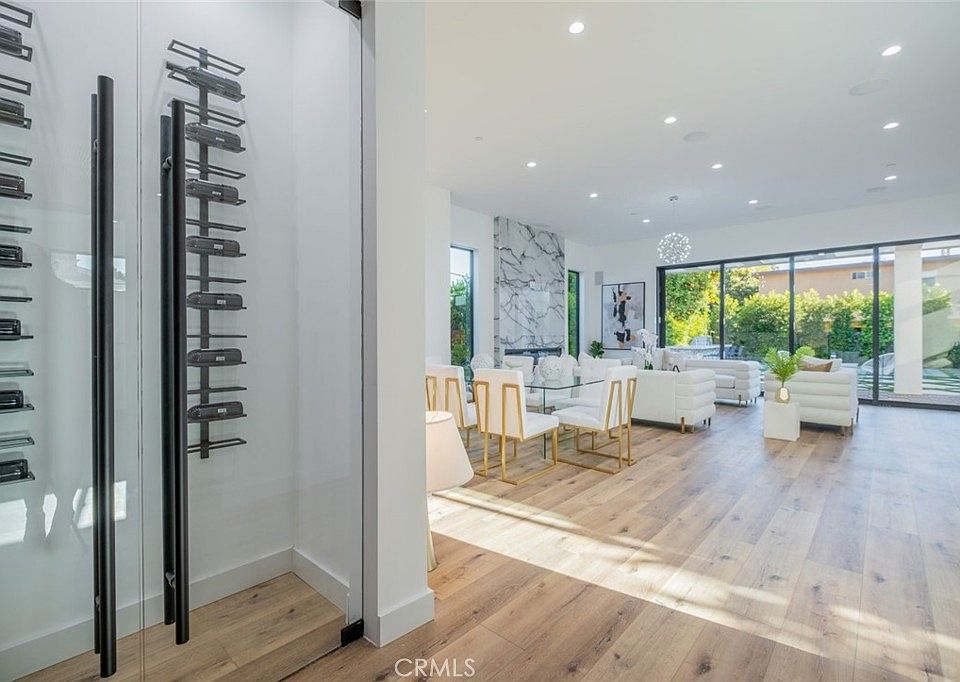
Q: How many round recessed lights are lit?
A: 10